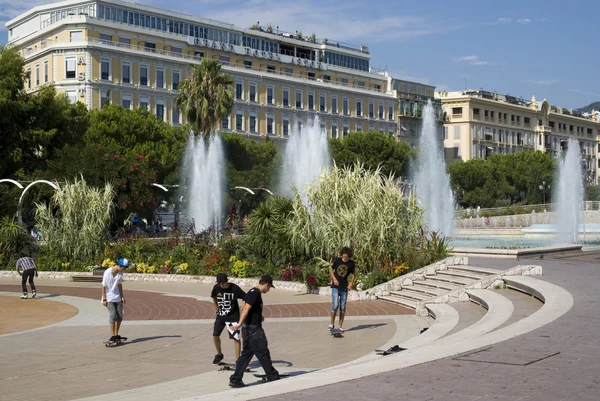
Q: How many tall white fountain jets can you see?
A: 4